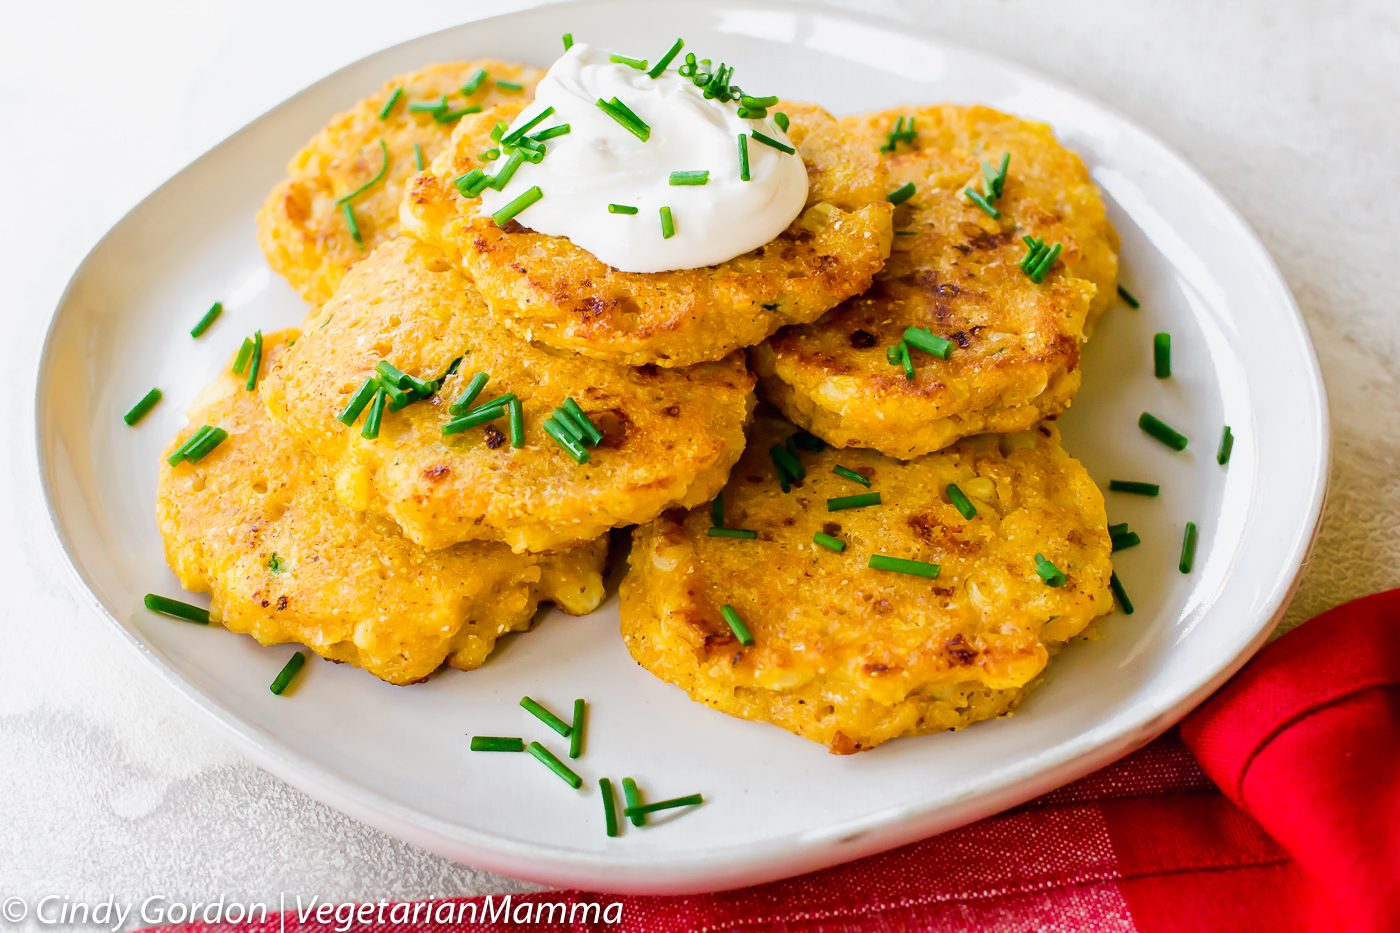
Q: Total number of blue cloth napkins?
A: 0